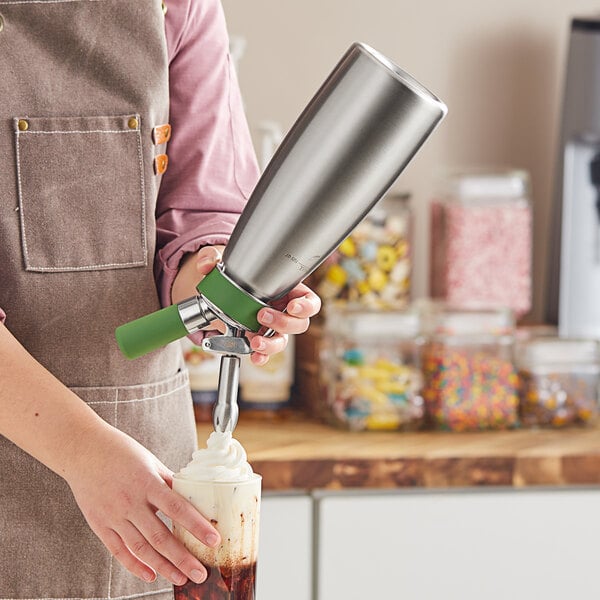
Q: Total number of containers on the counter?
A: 5